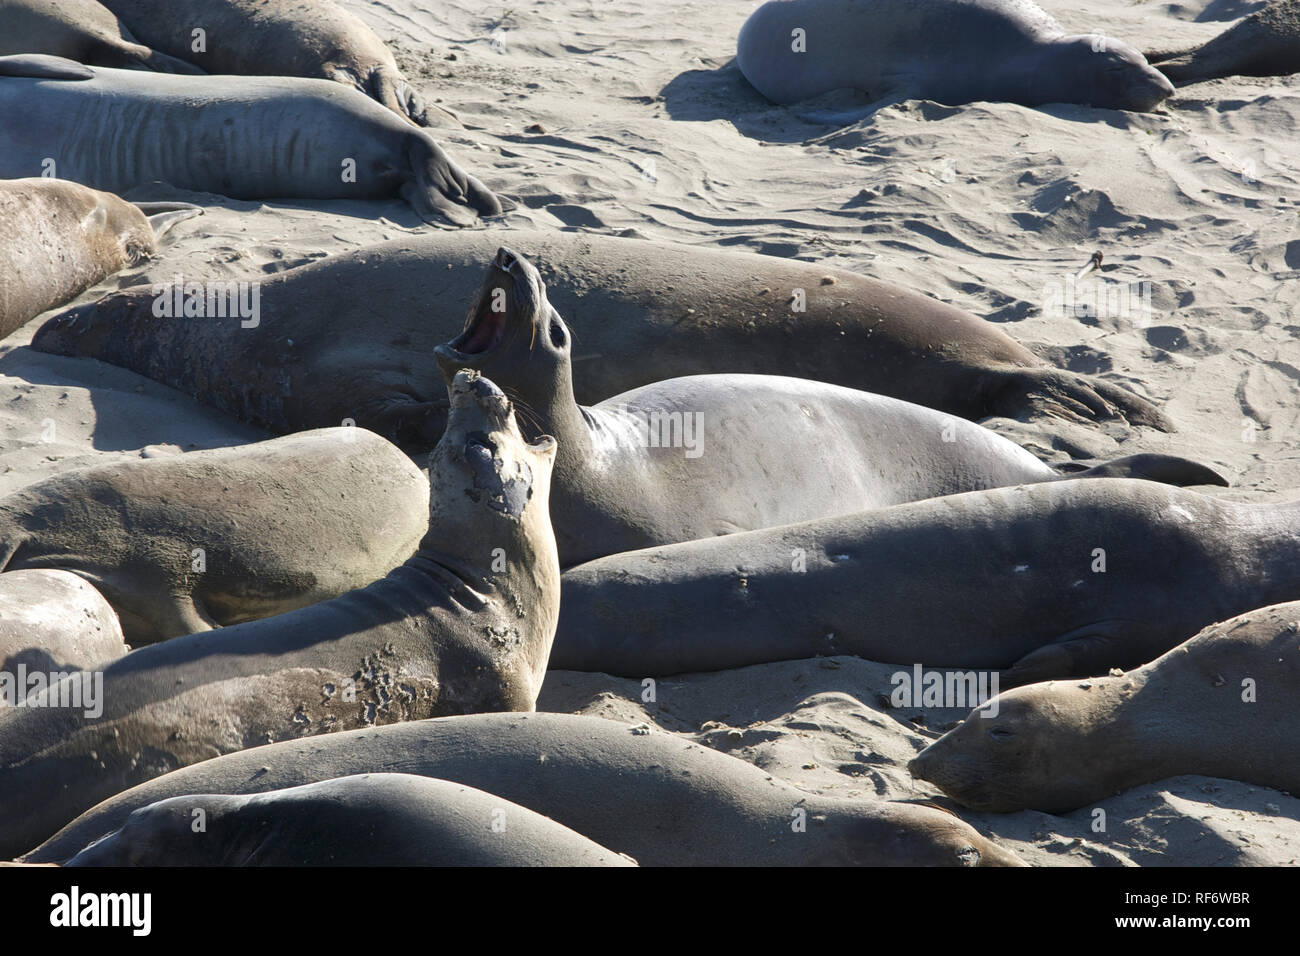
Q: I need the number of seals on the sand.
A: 15